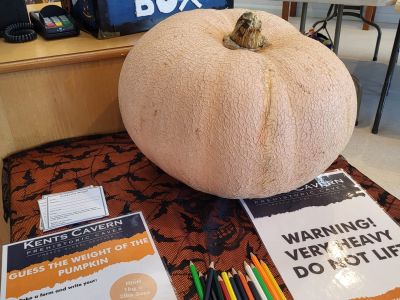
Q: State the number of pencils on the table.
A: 15